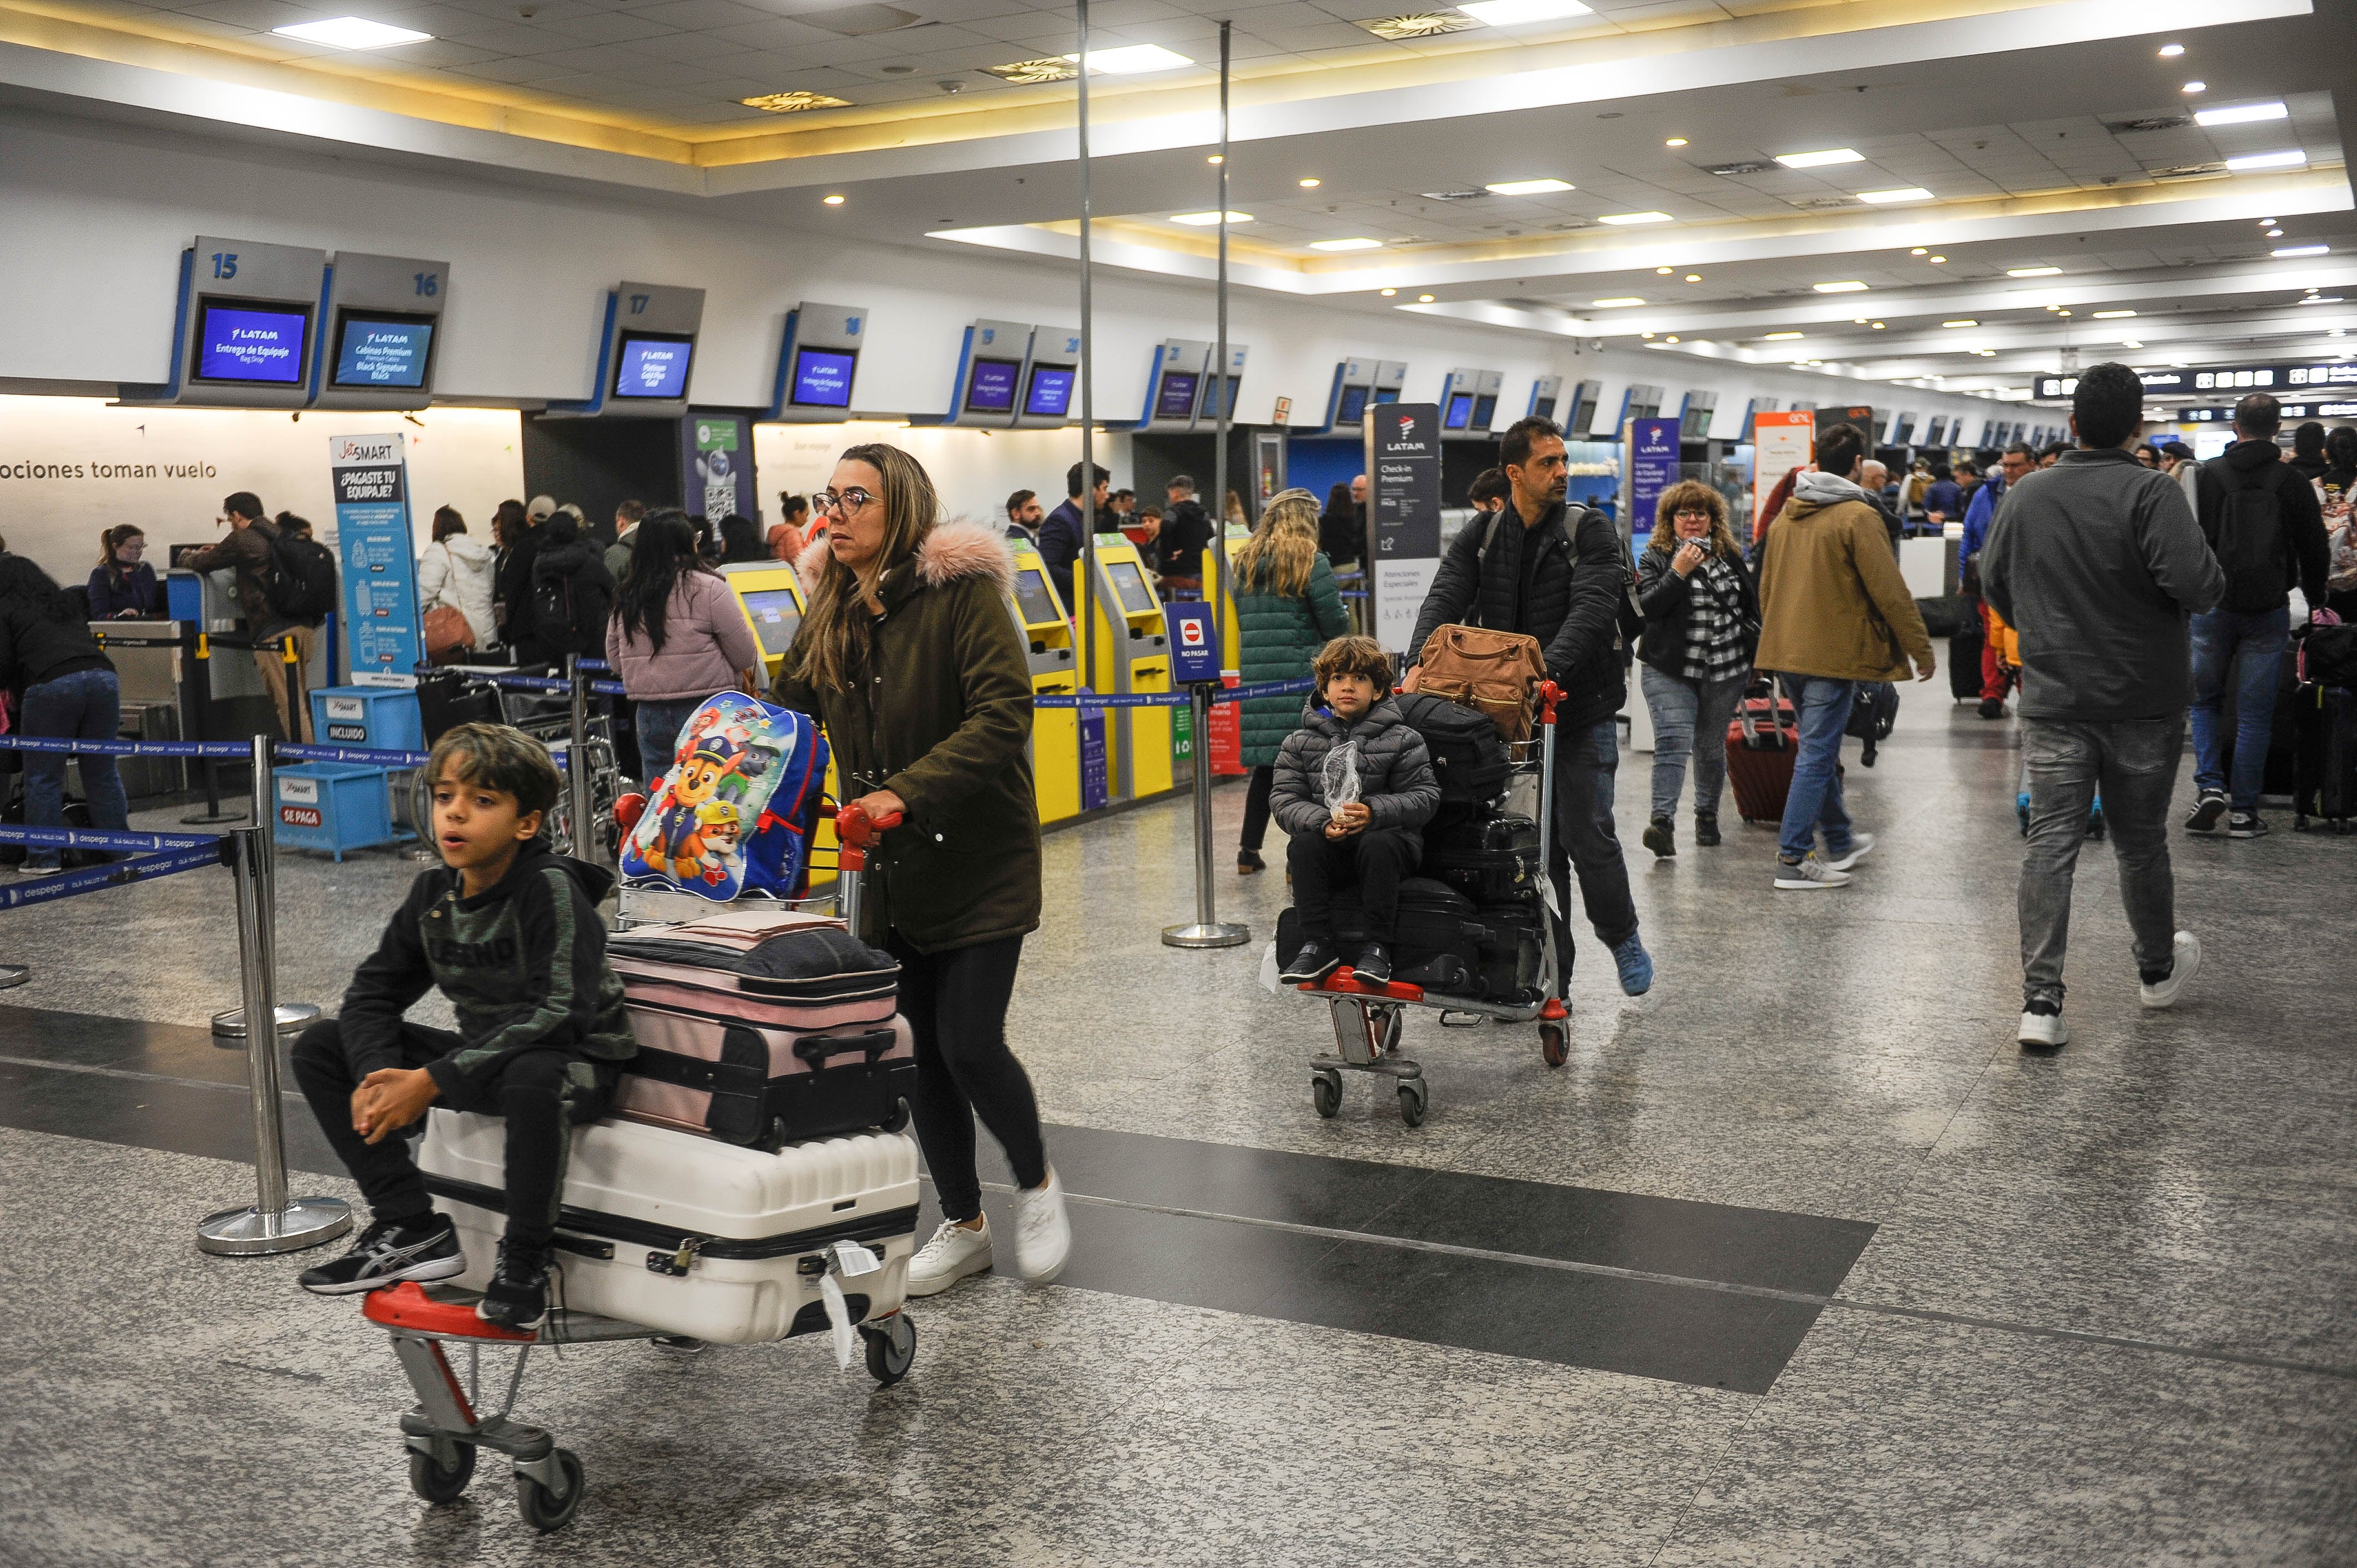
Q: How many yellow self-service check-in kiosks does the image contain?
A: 4